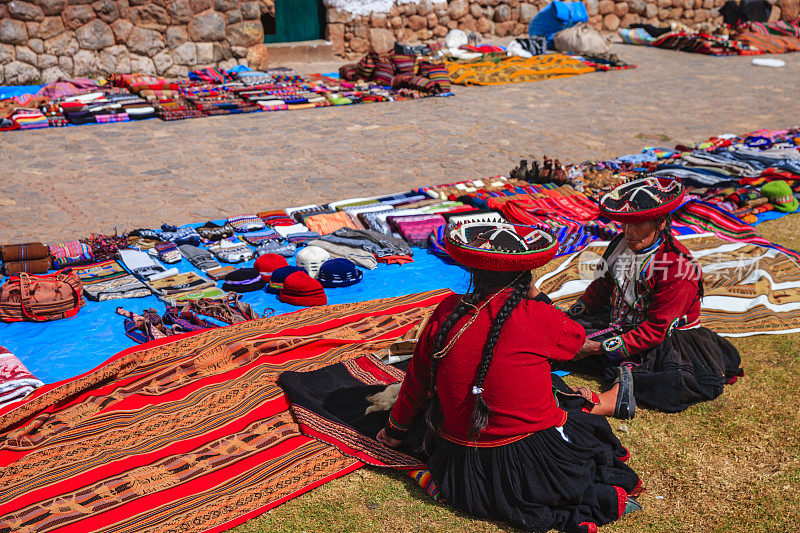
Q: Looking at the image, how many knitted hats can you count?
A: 6